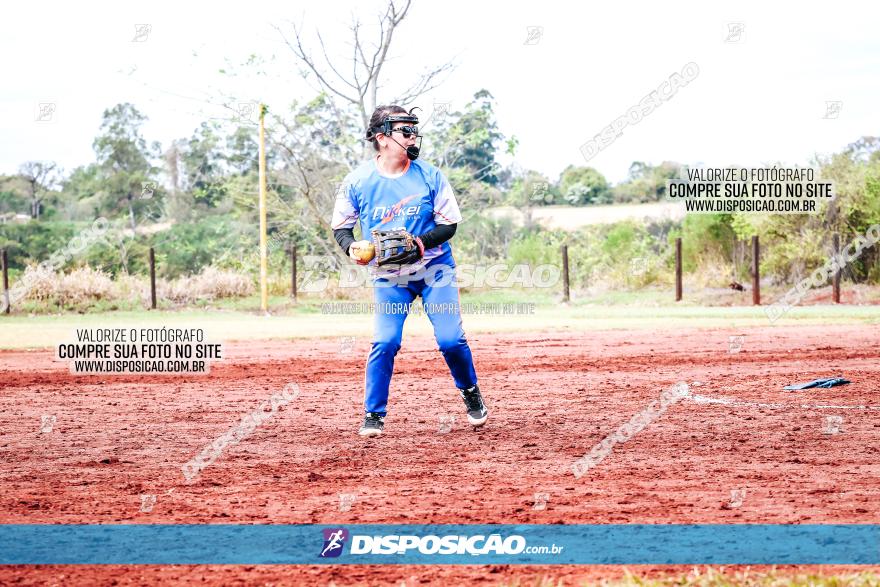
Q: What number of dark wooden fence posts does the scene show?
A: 7